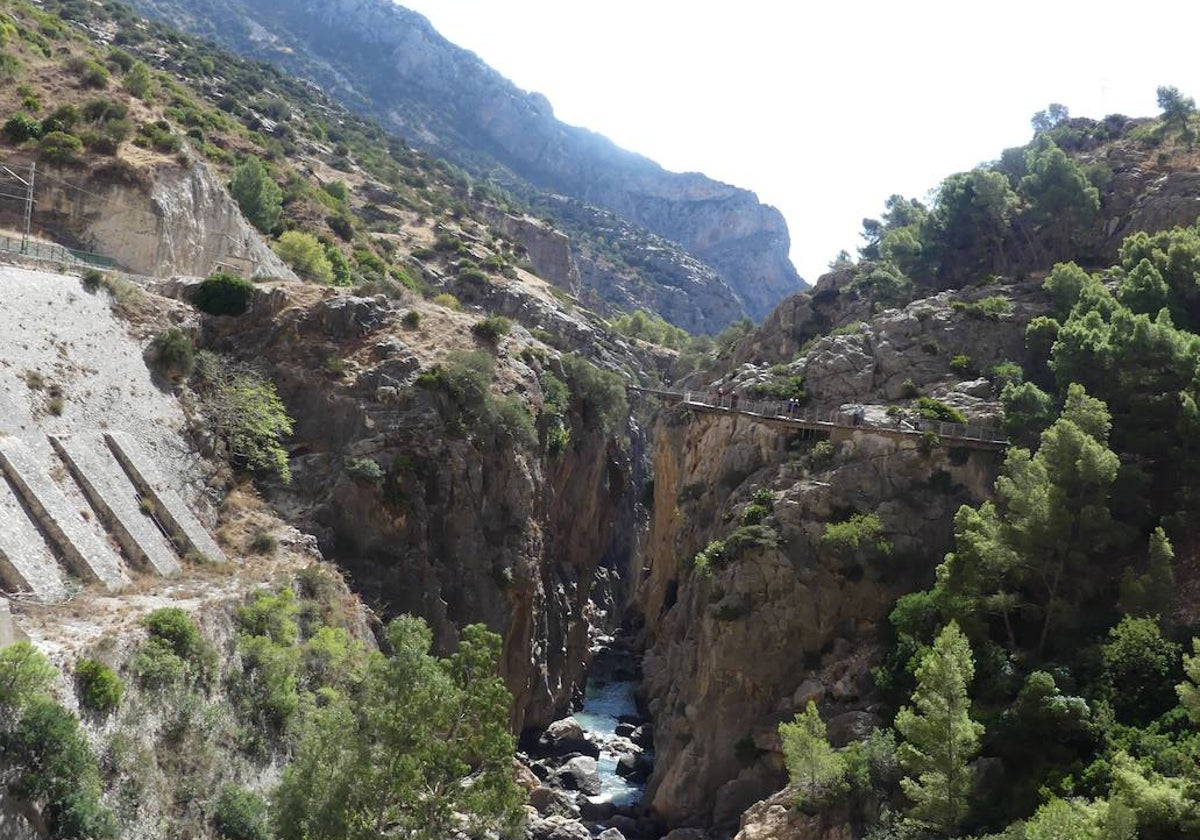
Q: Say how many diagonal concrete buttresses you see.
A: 4